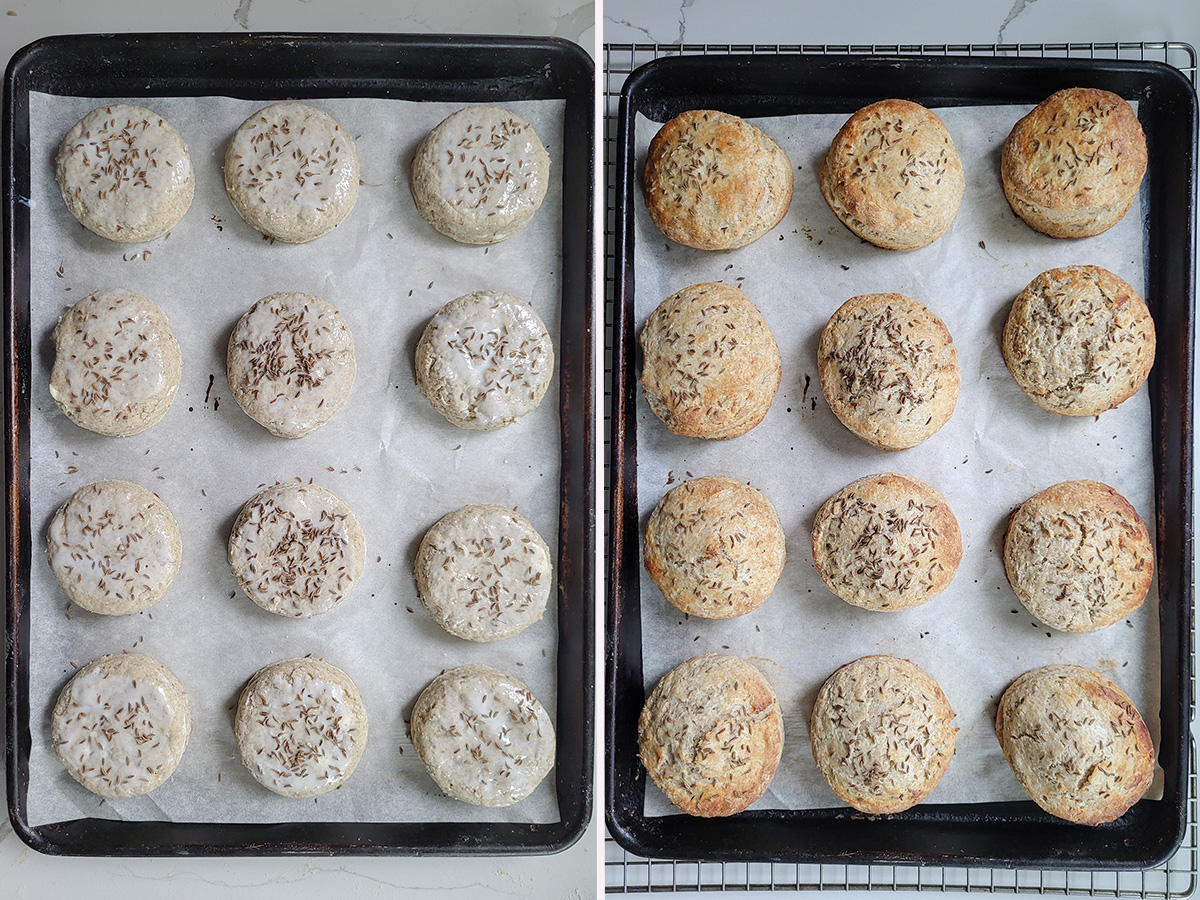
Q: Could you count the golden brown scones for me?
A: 12